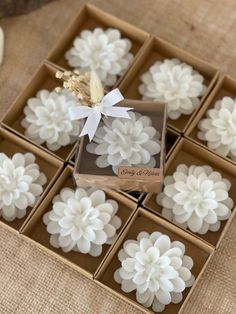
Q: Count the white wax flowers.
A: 9